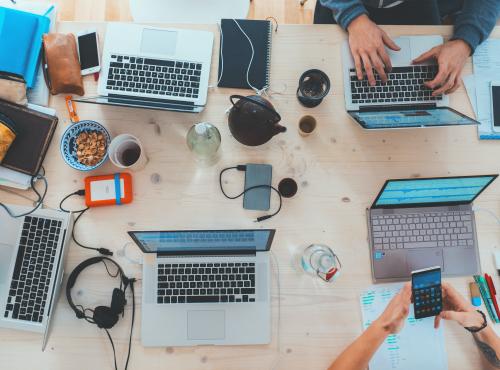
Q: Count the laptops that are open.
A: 5